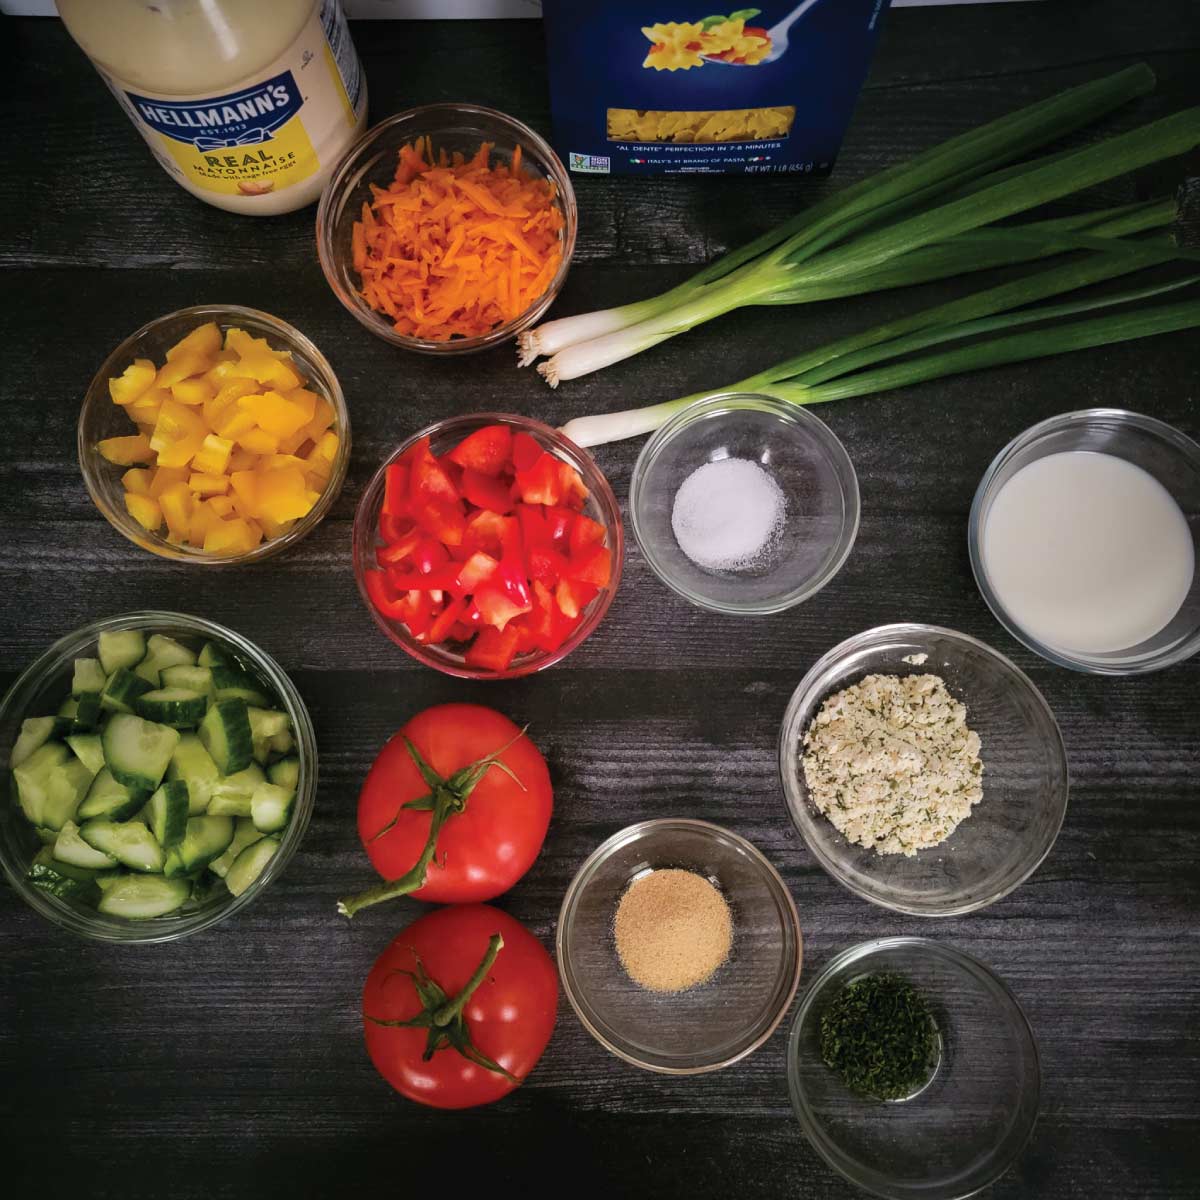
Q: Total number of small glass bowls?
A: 9